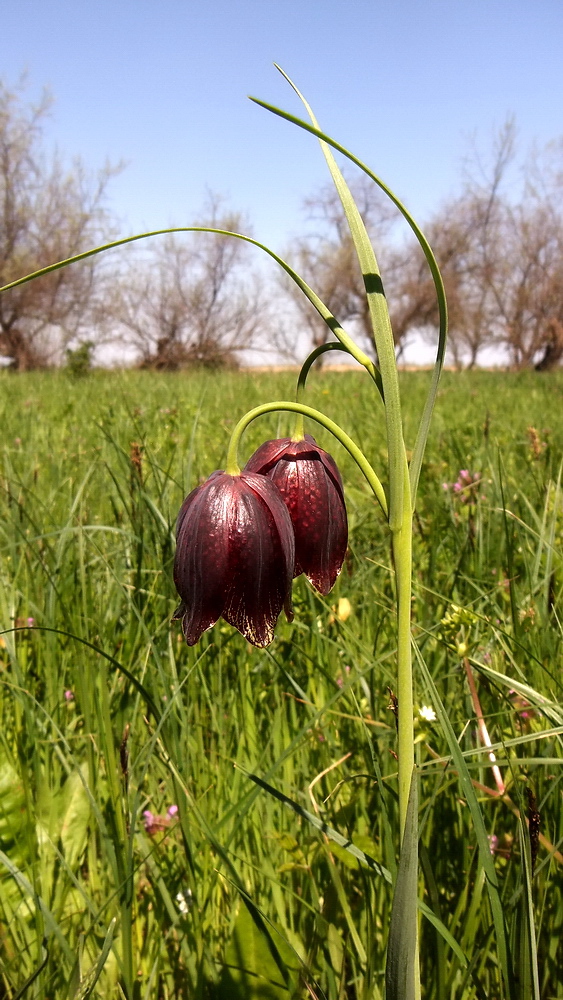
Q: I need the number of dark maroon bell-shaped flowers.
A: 2